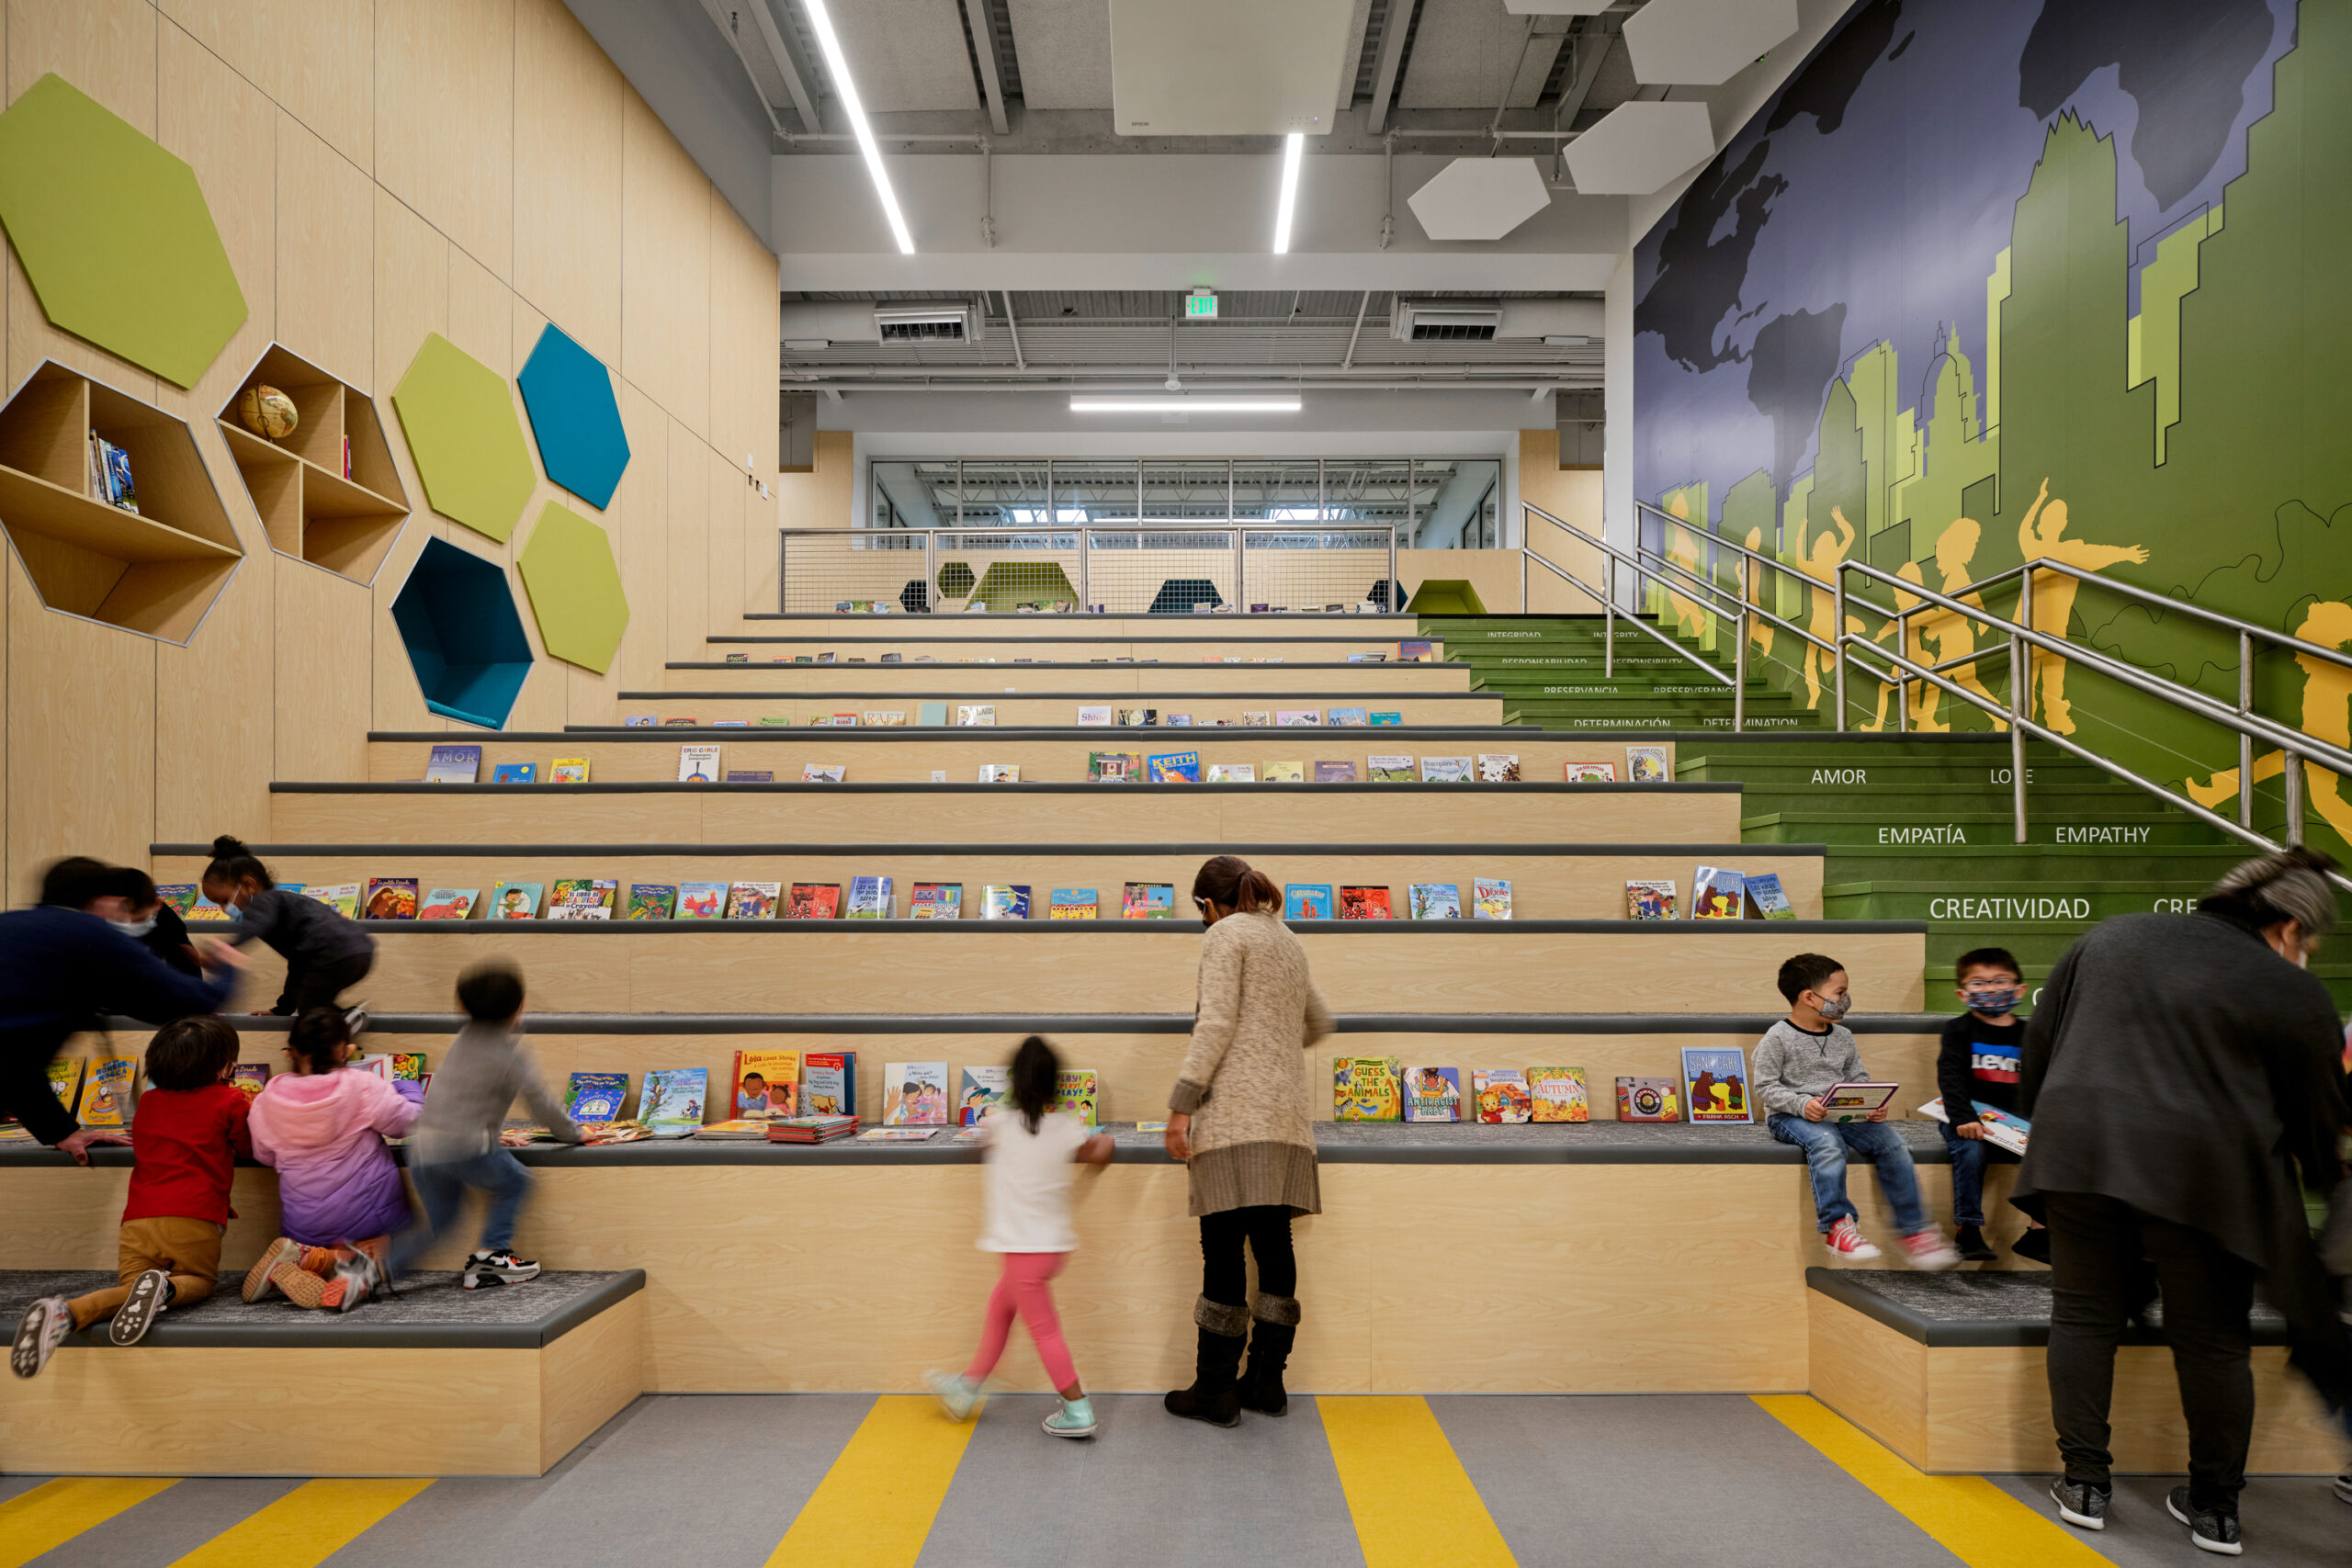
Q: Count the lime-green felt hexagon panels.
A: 3